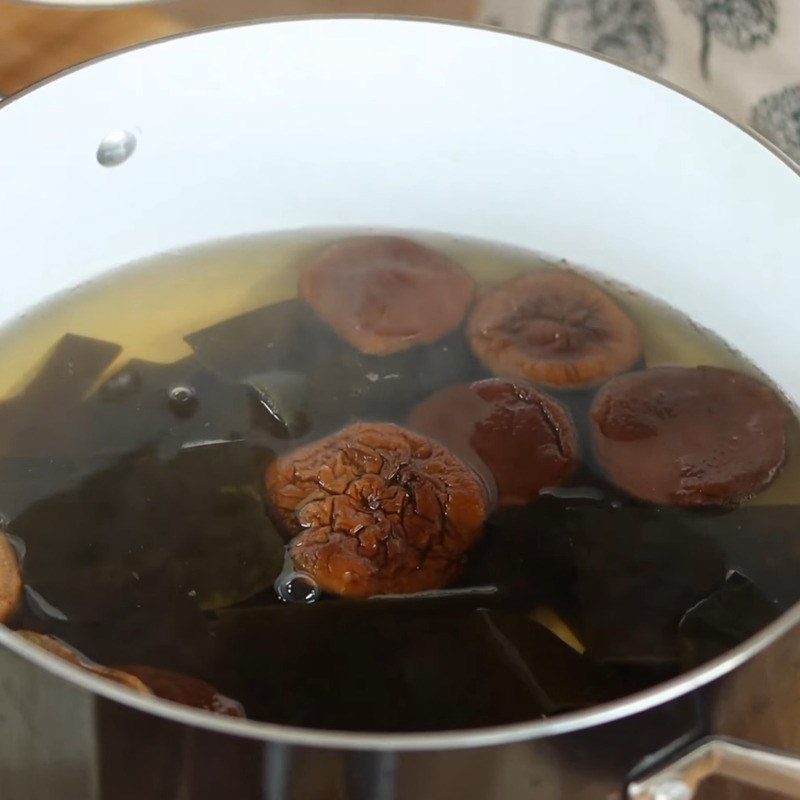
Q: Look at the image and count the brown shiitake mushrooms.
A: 8